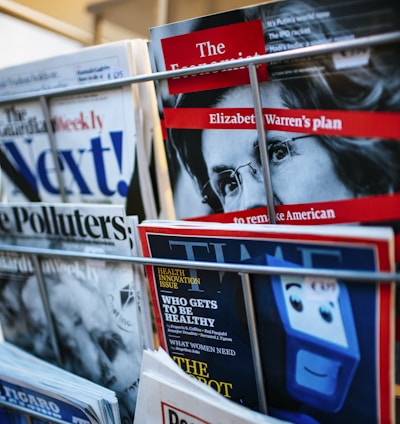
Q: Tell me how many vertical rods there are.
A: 4